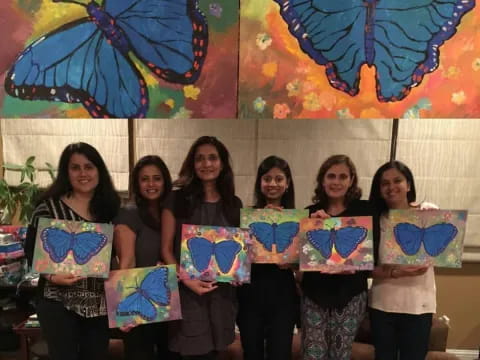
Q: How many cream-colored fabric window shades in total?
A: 4